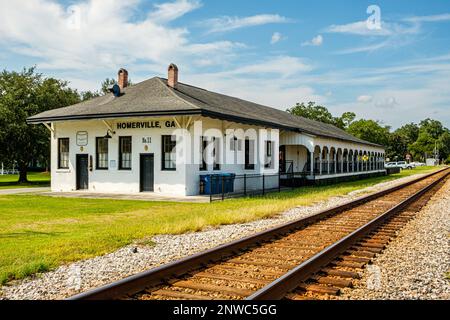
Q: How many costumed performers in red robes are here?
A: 0